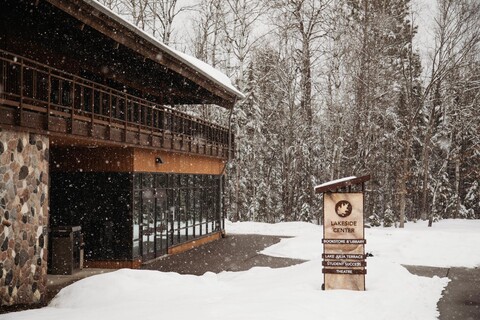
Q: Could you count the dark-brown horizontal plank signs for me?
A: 4